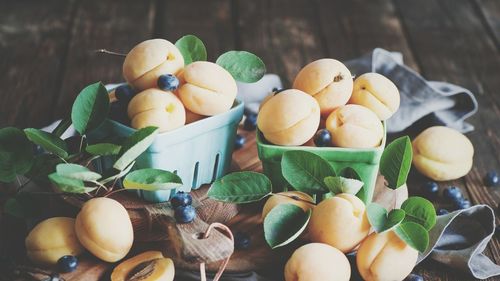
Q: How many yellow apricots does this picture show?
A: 15